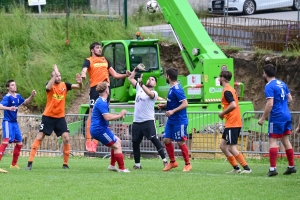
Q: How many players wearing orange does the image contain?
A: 3